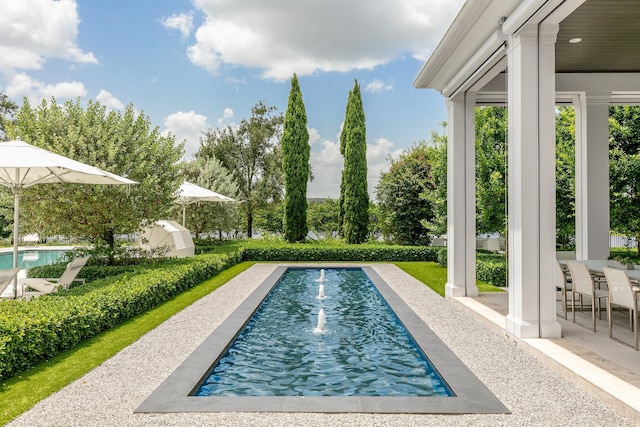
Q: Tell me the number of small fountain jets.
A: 3